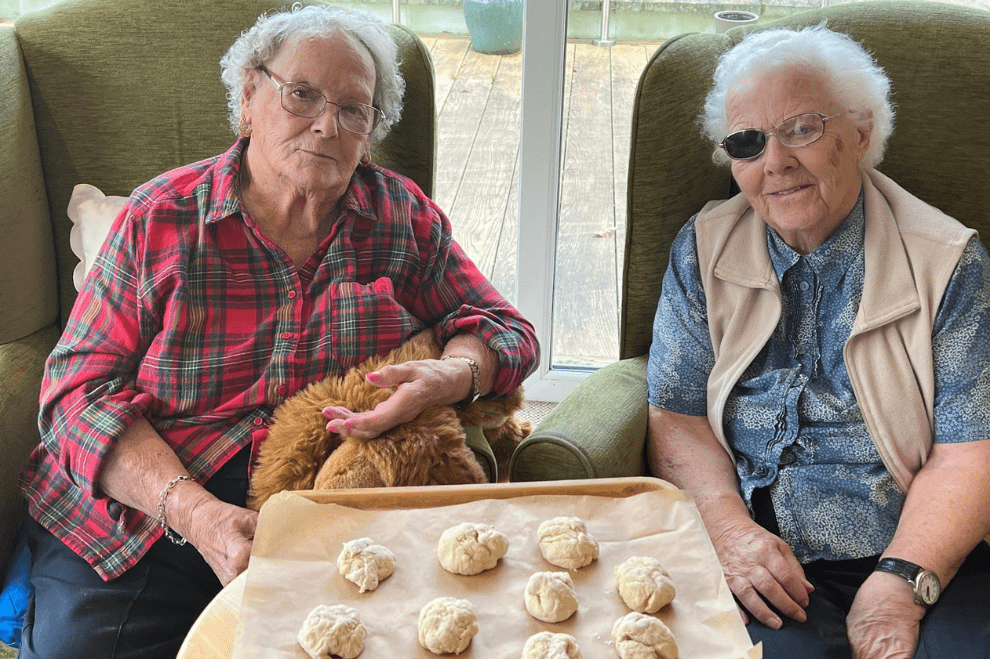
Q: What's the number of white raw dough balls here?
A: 9